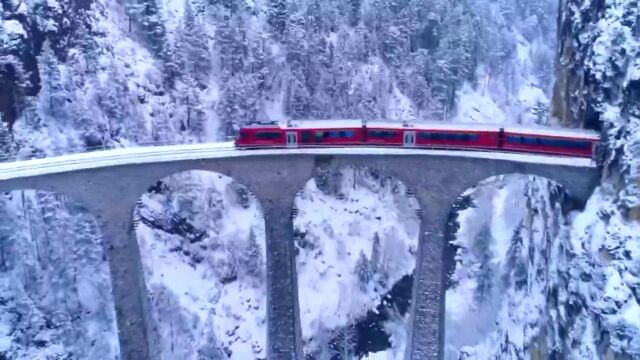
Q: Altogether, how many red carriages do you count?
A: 3